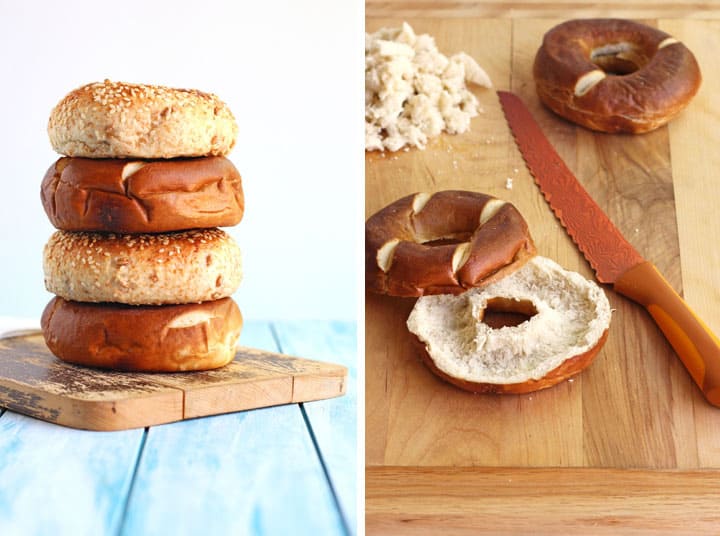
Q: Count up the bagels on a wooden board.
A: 6